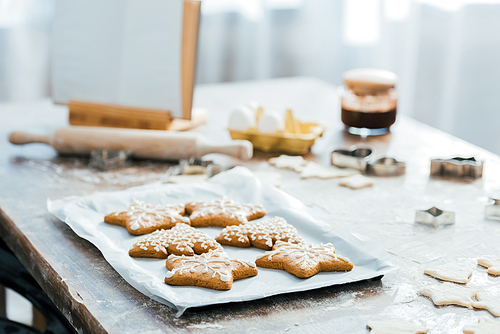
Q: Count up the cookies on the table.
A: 6